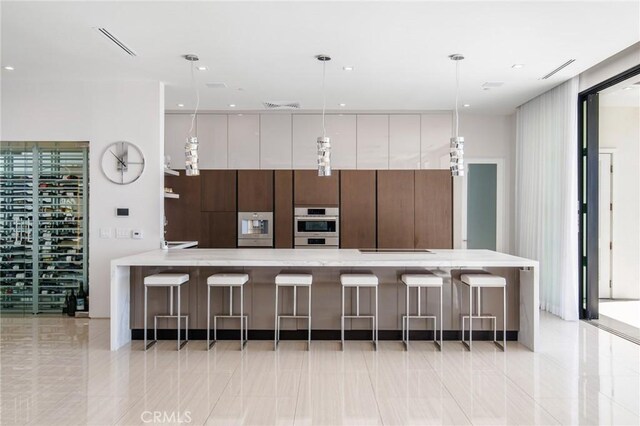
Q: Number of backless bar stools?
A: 6